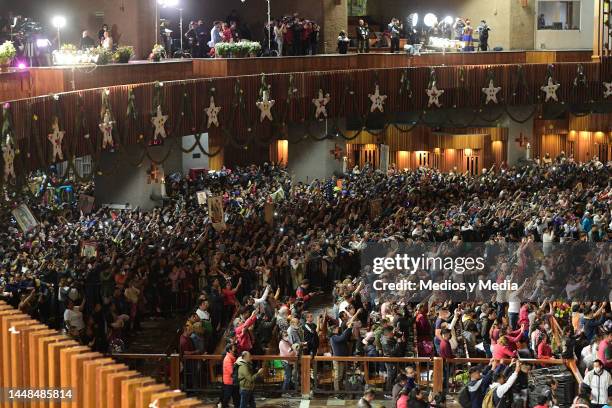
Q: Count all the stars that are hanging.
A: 12